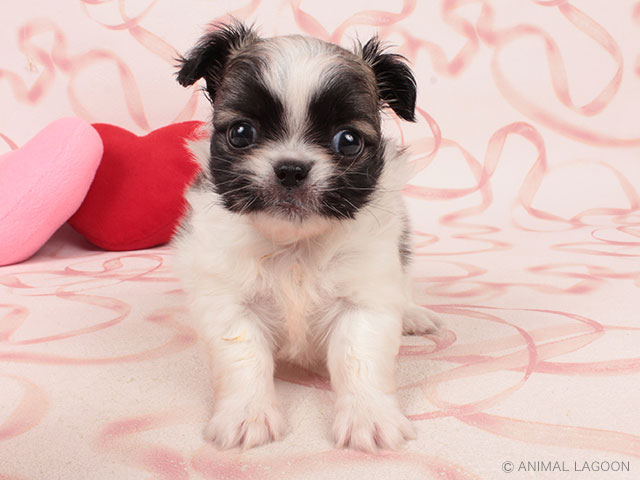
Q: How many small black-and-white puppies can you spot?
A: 1